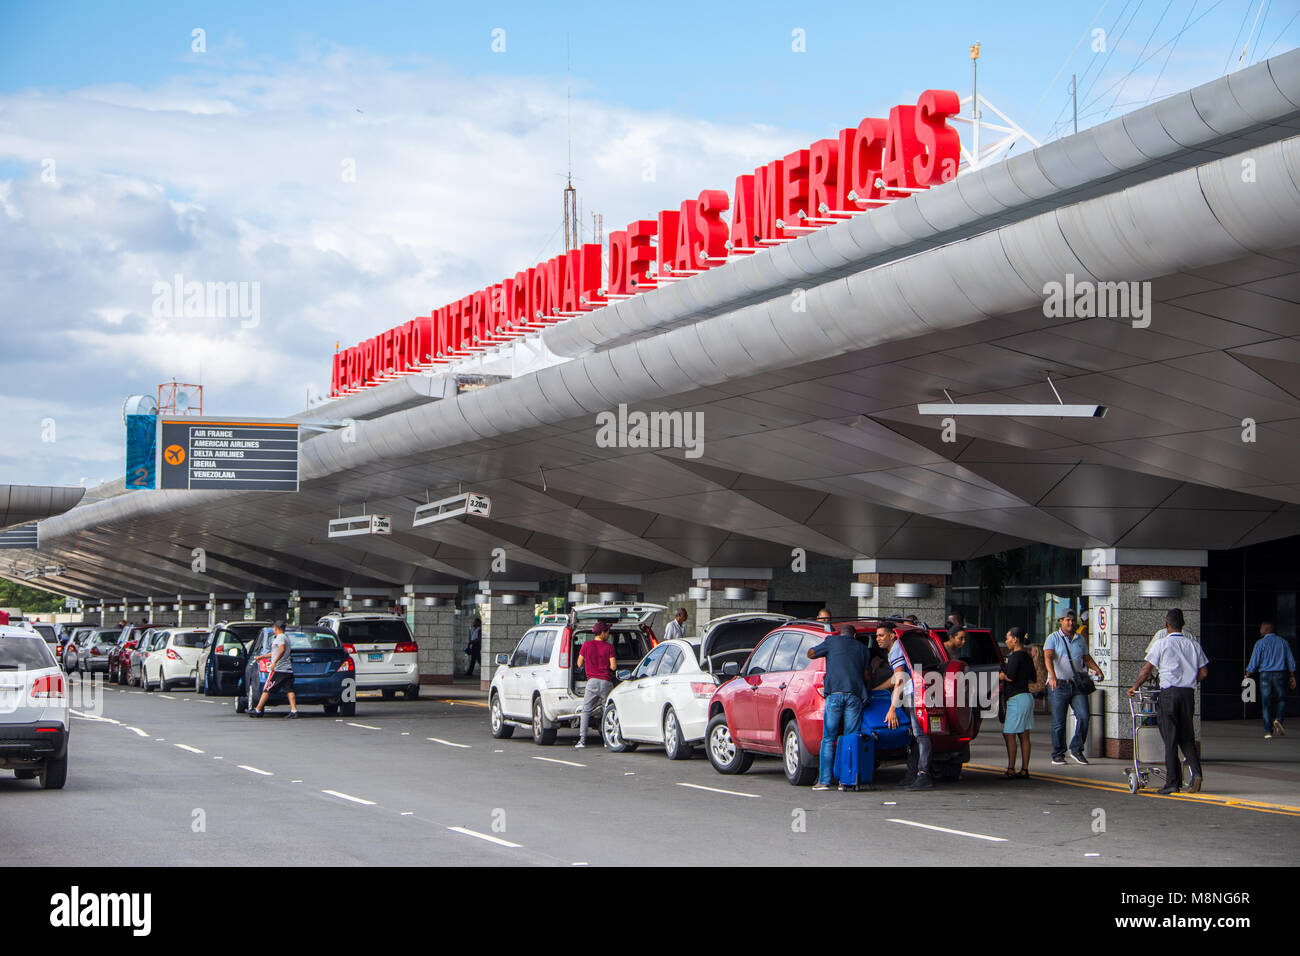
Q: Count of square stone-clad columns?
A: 15